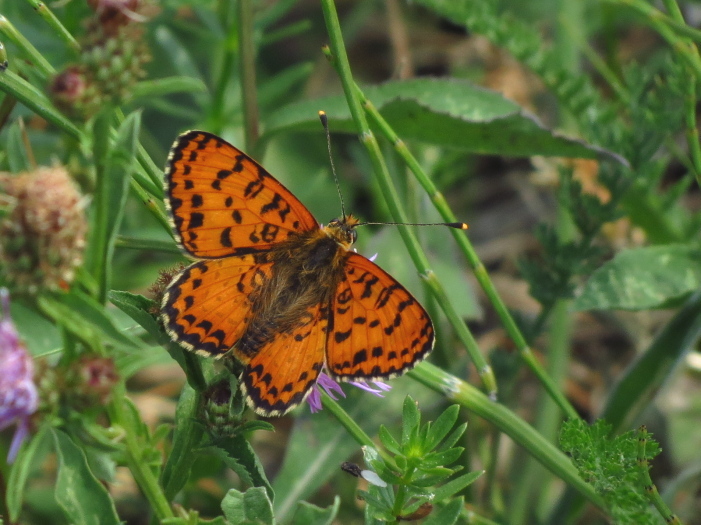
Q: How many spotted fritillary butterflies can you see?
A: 1